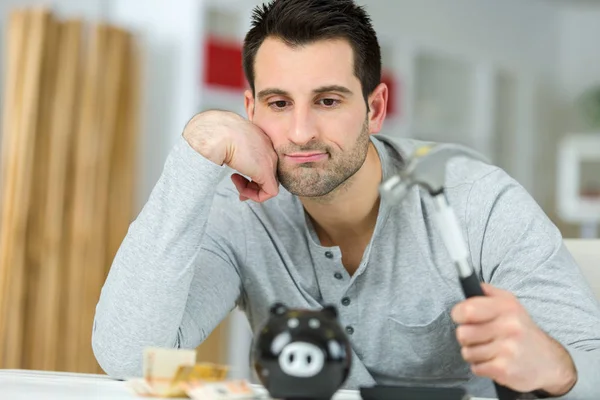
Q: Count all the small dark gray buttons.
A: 4